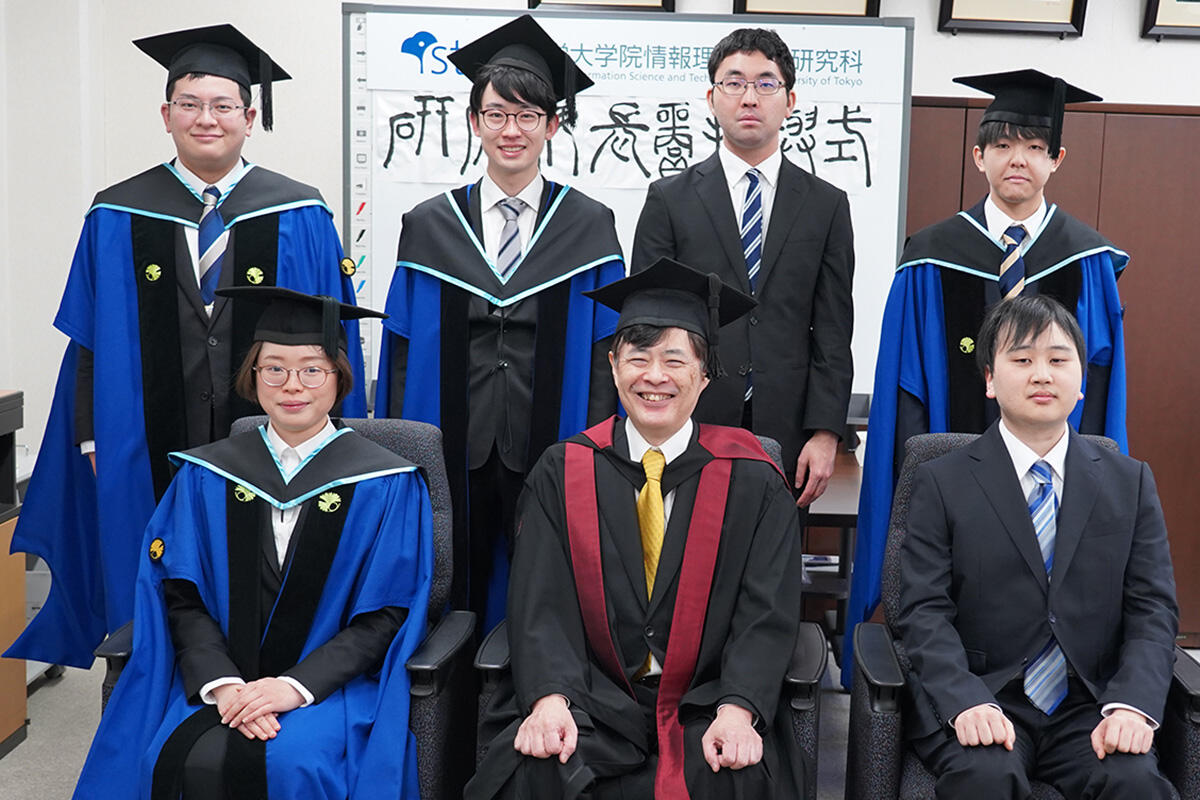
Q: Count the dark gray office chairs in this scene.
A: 3